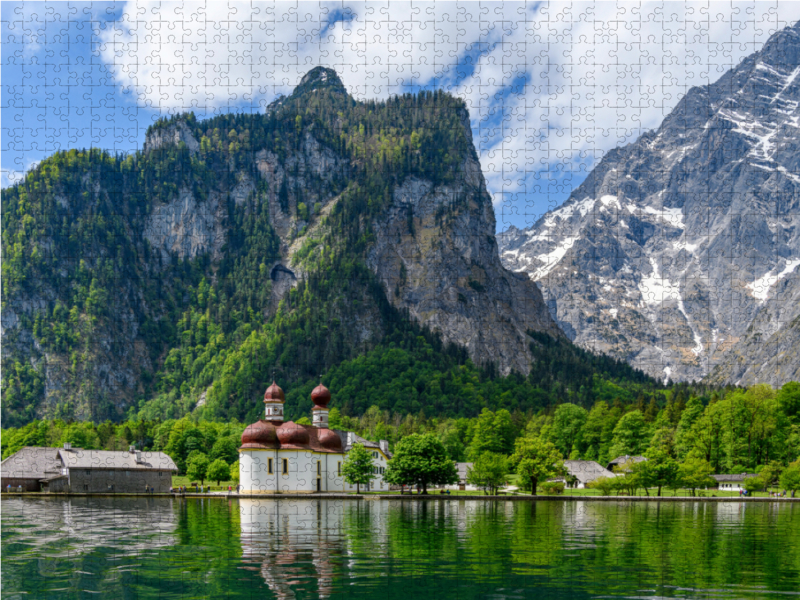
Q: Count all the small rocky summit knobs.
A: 1